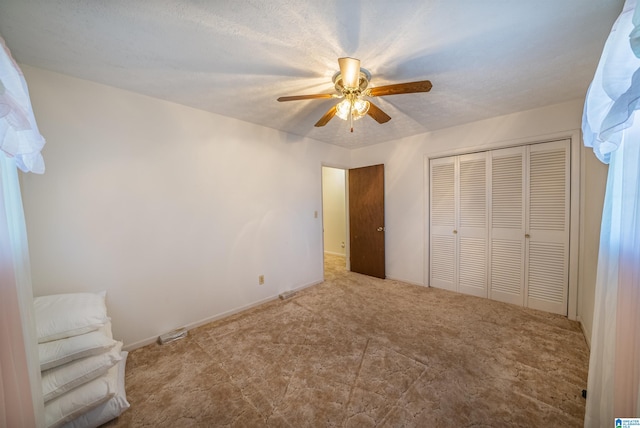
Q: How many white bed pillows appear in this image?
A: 5